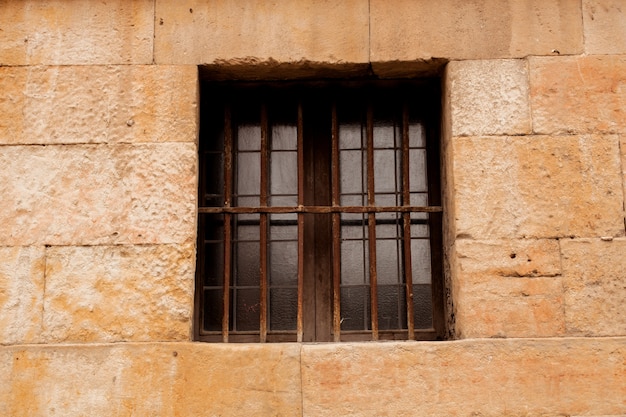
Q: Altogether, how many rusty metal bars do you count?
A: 7